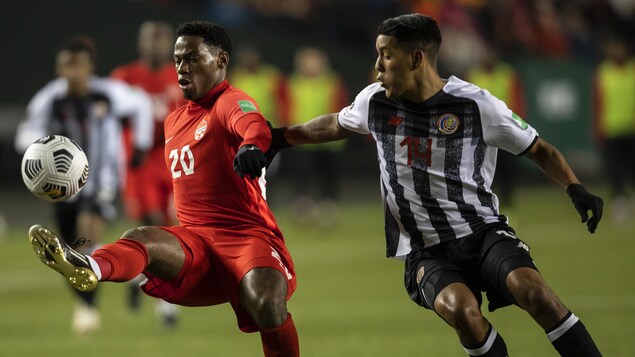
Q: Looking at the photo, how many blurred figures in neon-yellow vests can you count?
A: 4